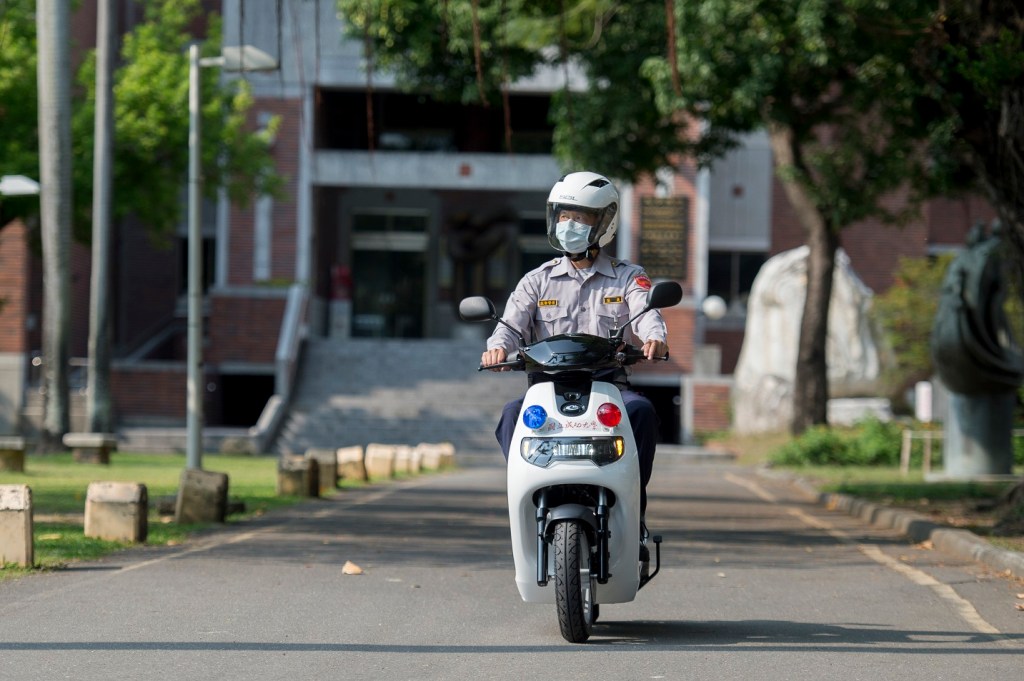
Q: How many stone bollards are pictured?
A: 11